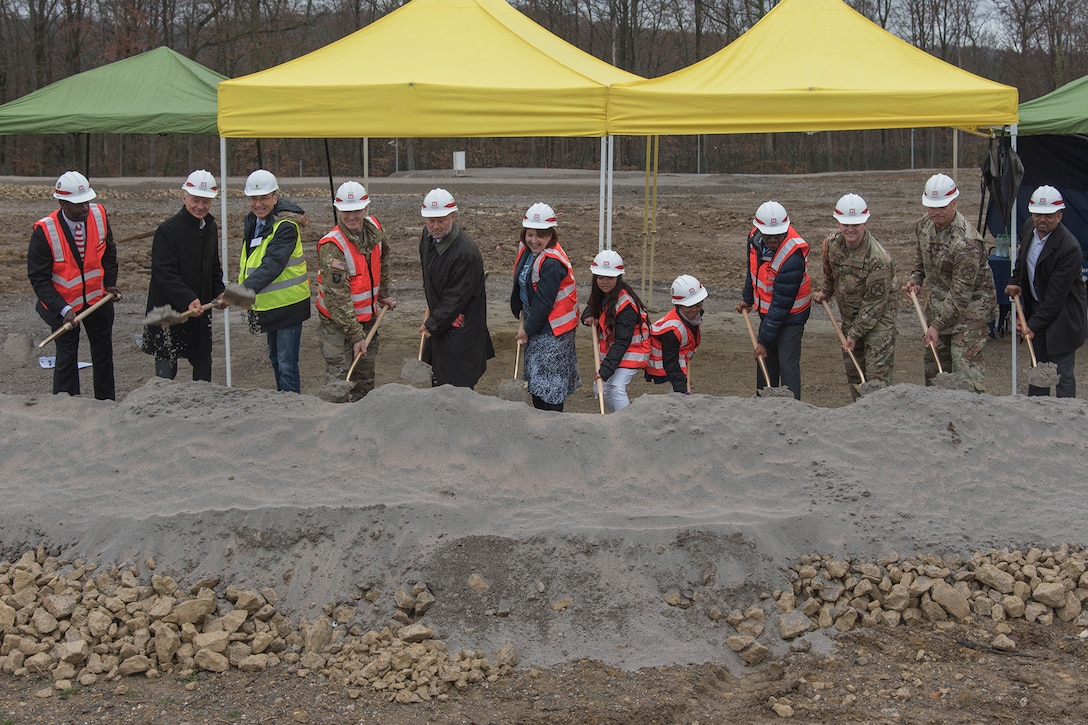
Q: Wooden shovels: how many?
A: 12